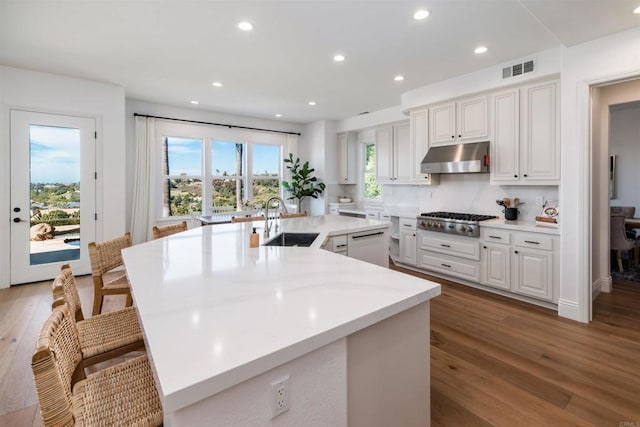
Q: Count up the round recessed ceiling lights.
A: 10